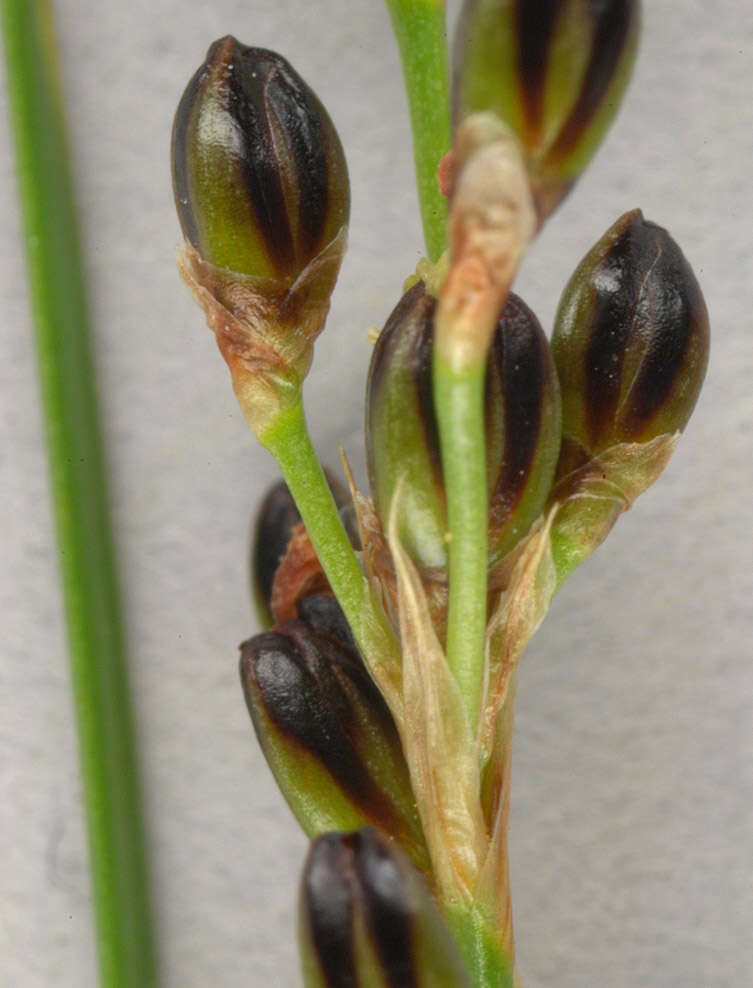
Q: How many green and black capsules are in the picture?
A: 7